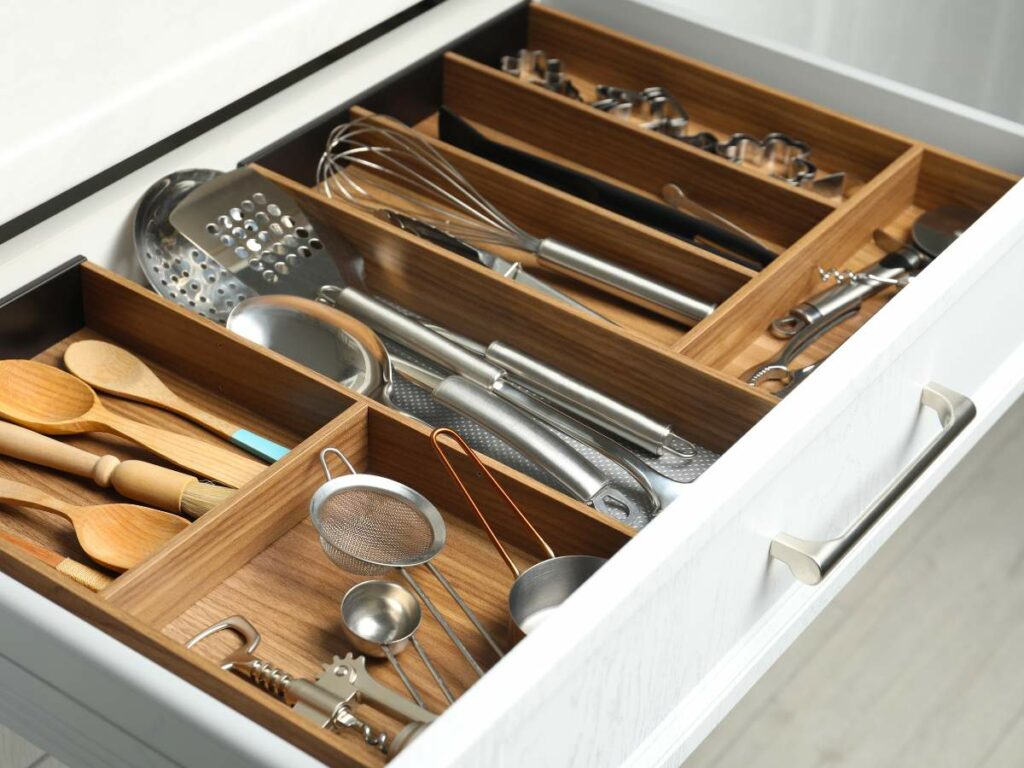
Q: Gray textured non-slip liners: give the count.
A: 1